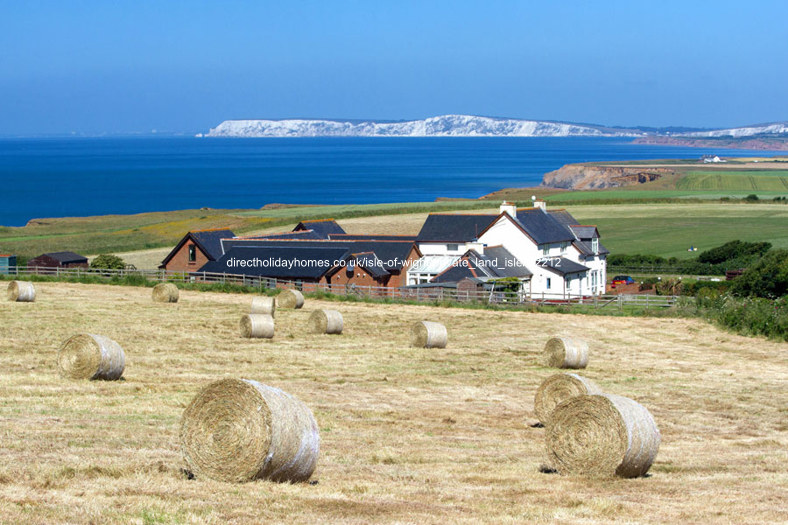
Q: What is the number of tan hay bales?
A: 12